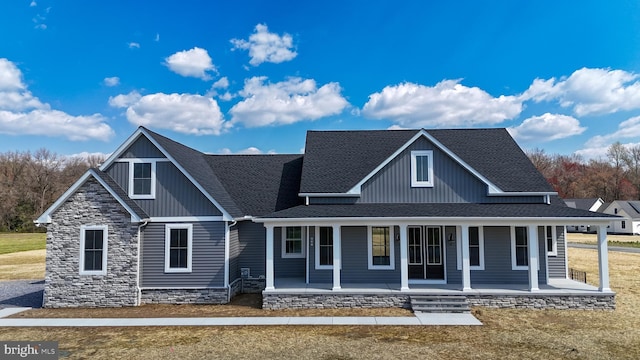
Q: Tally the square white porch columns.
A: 6